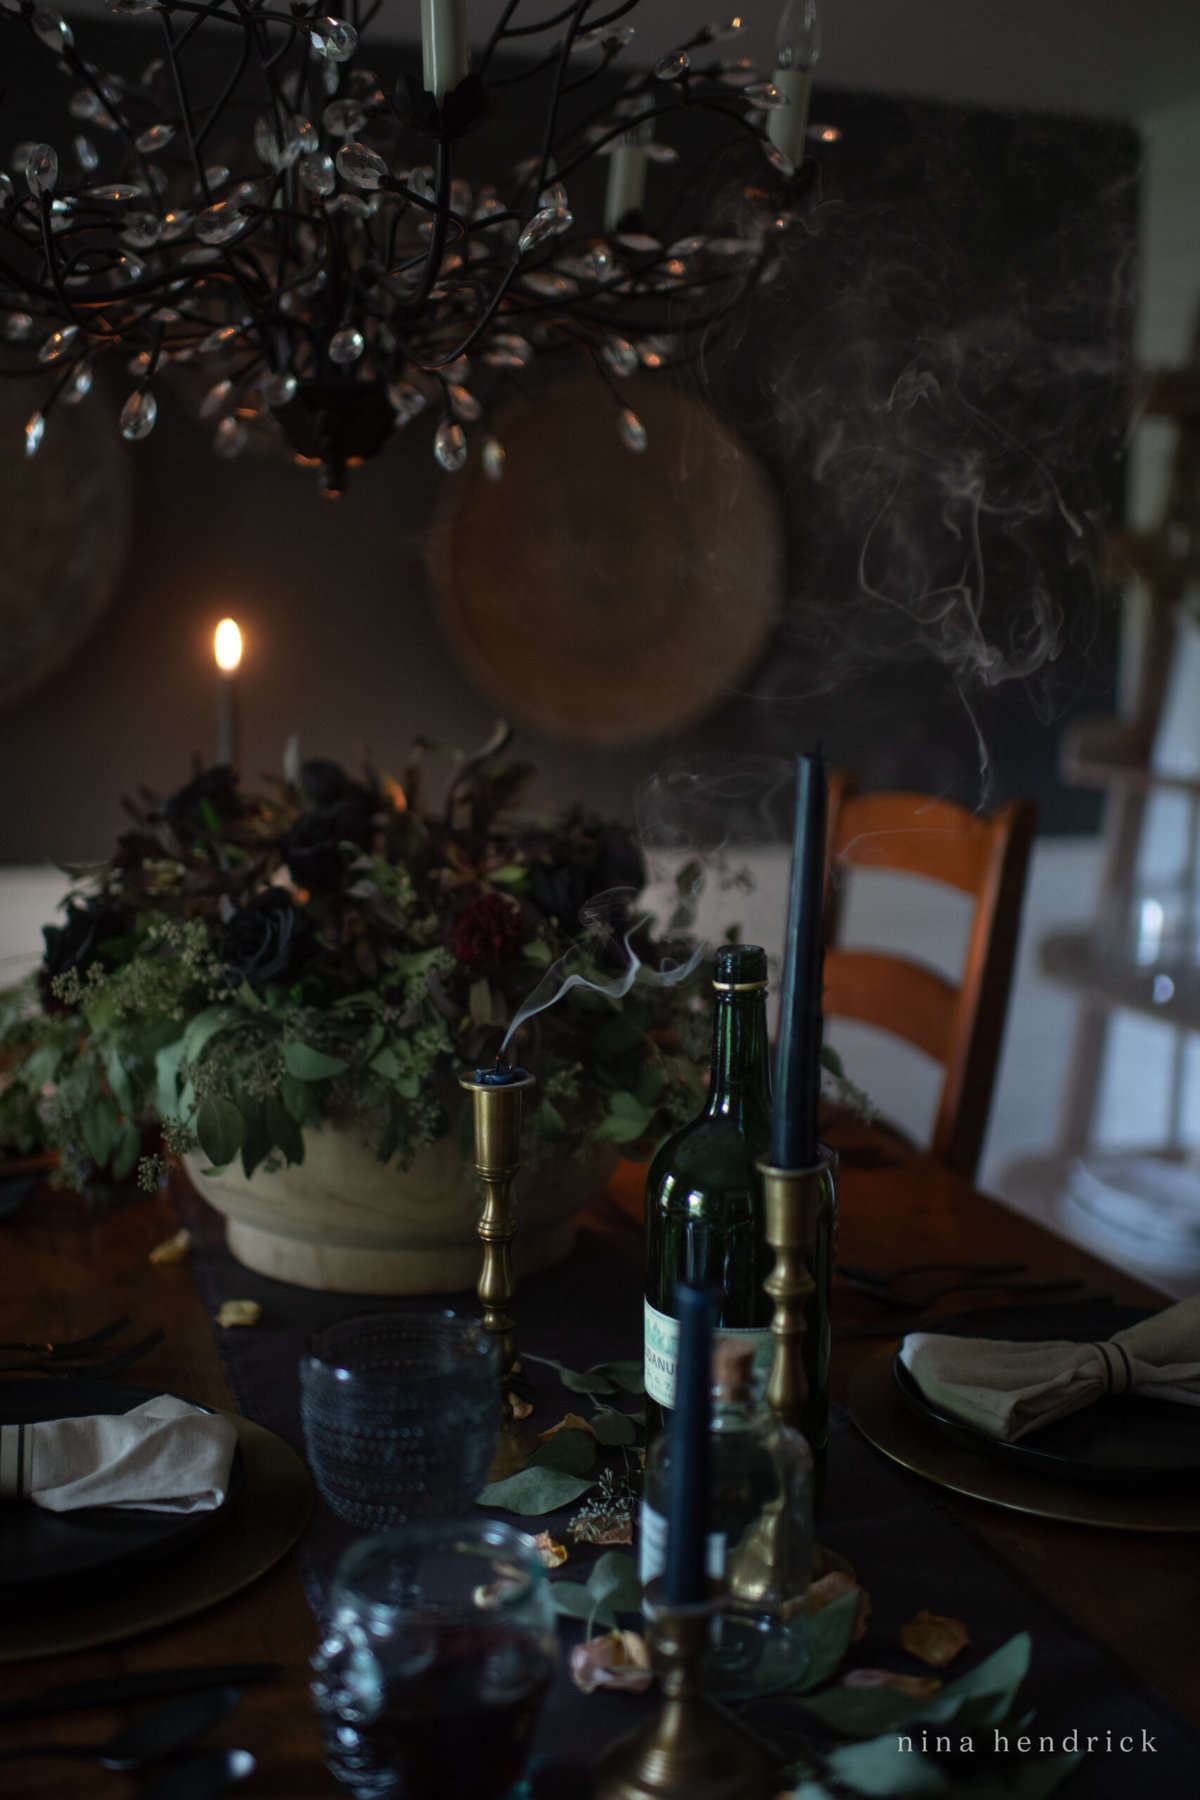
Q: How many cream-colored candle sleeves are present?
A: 3